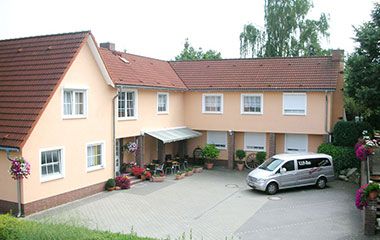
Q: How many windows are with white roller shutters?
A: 4